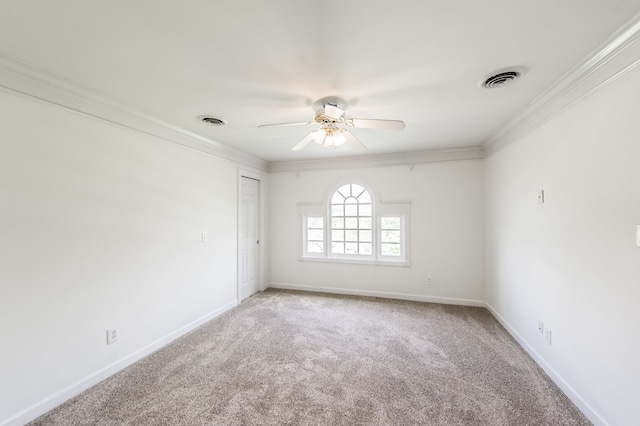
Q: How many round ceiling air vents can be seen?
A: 2